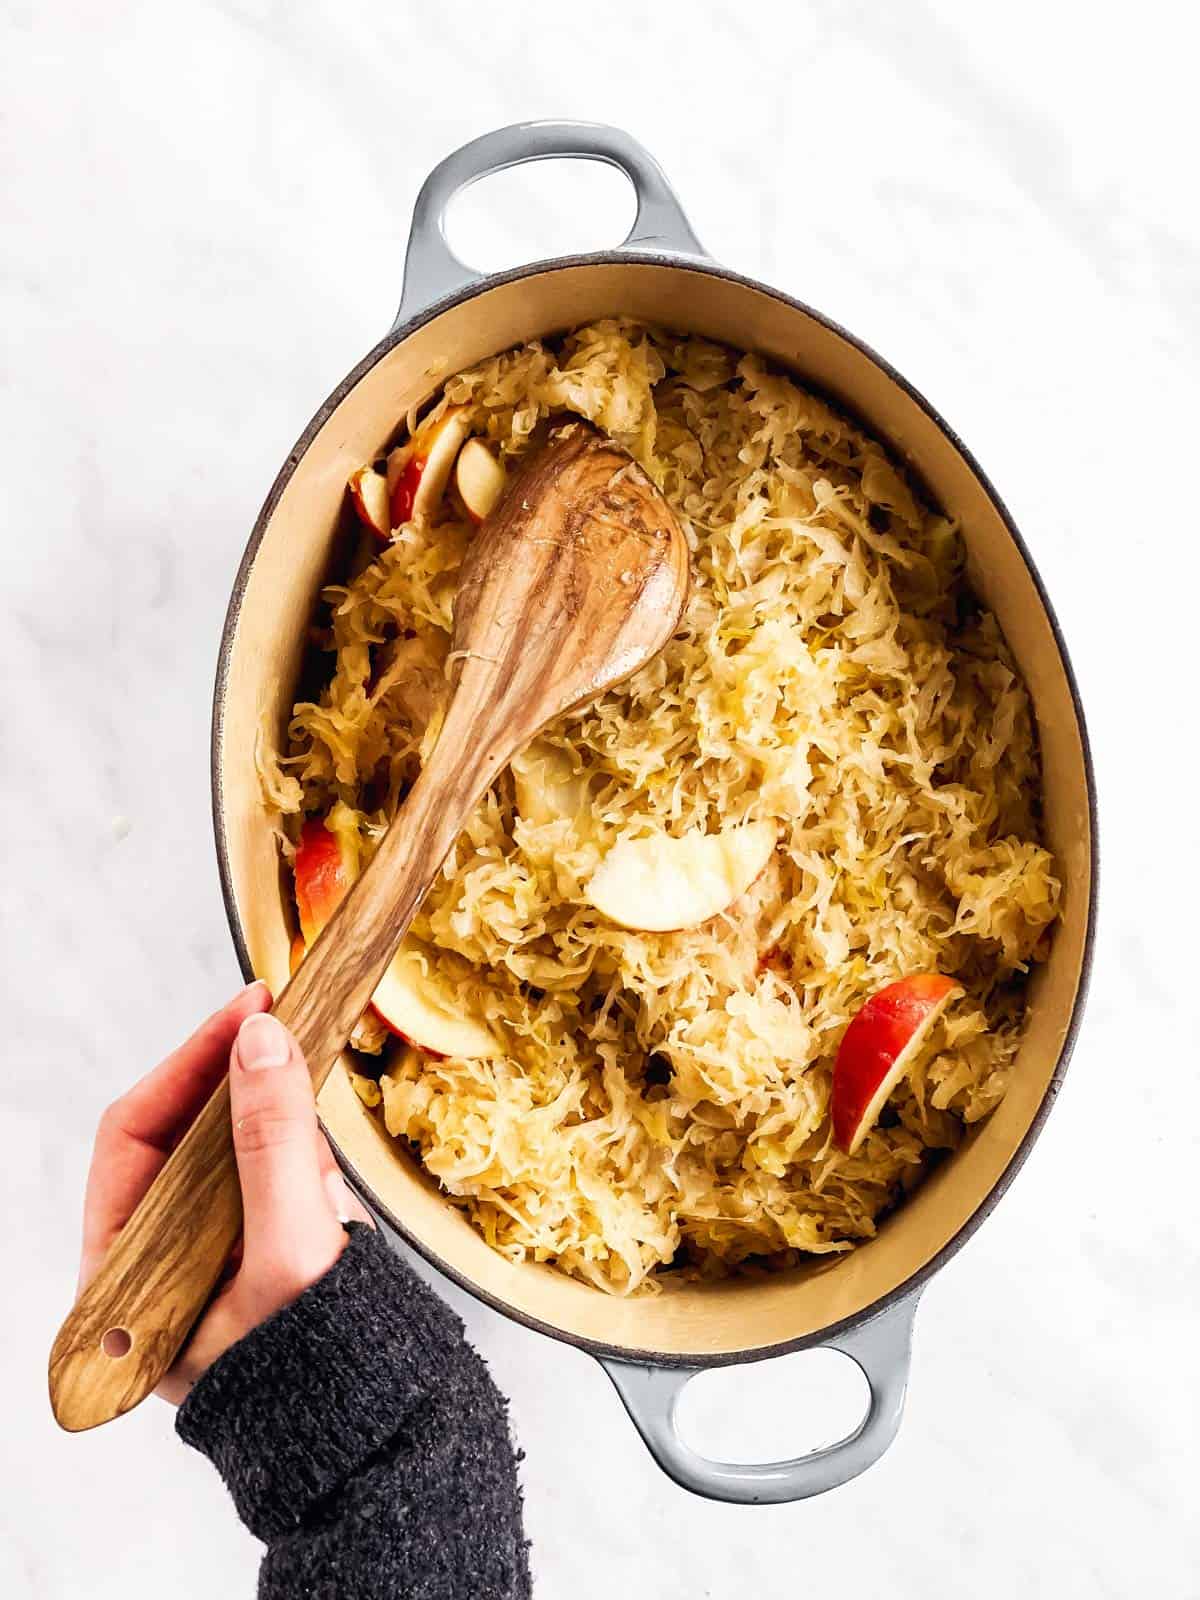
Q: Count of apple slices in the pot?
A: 7